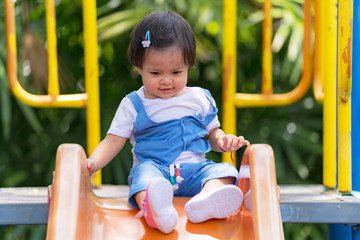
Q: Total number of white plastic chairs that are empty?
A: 0